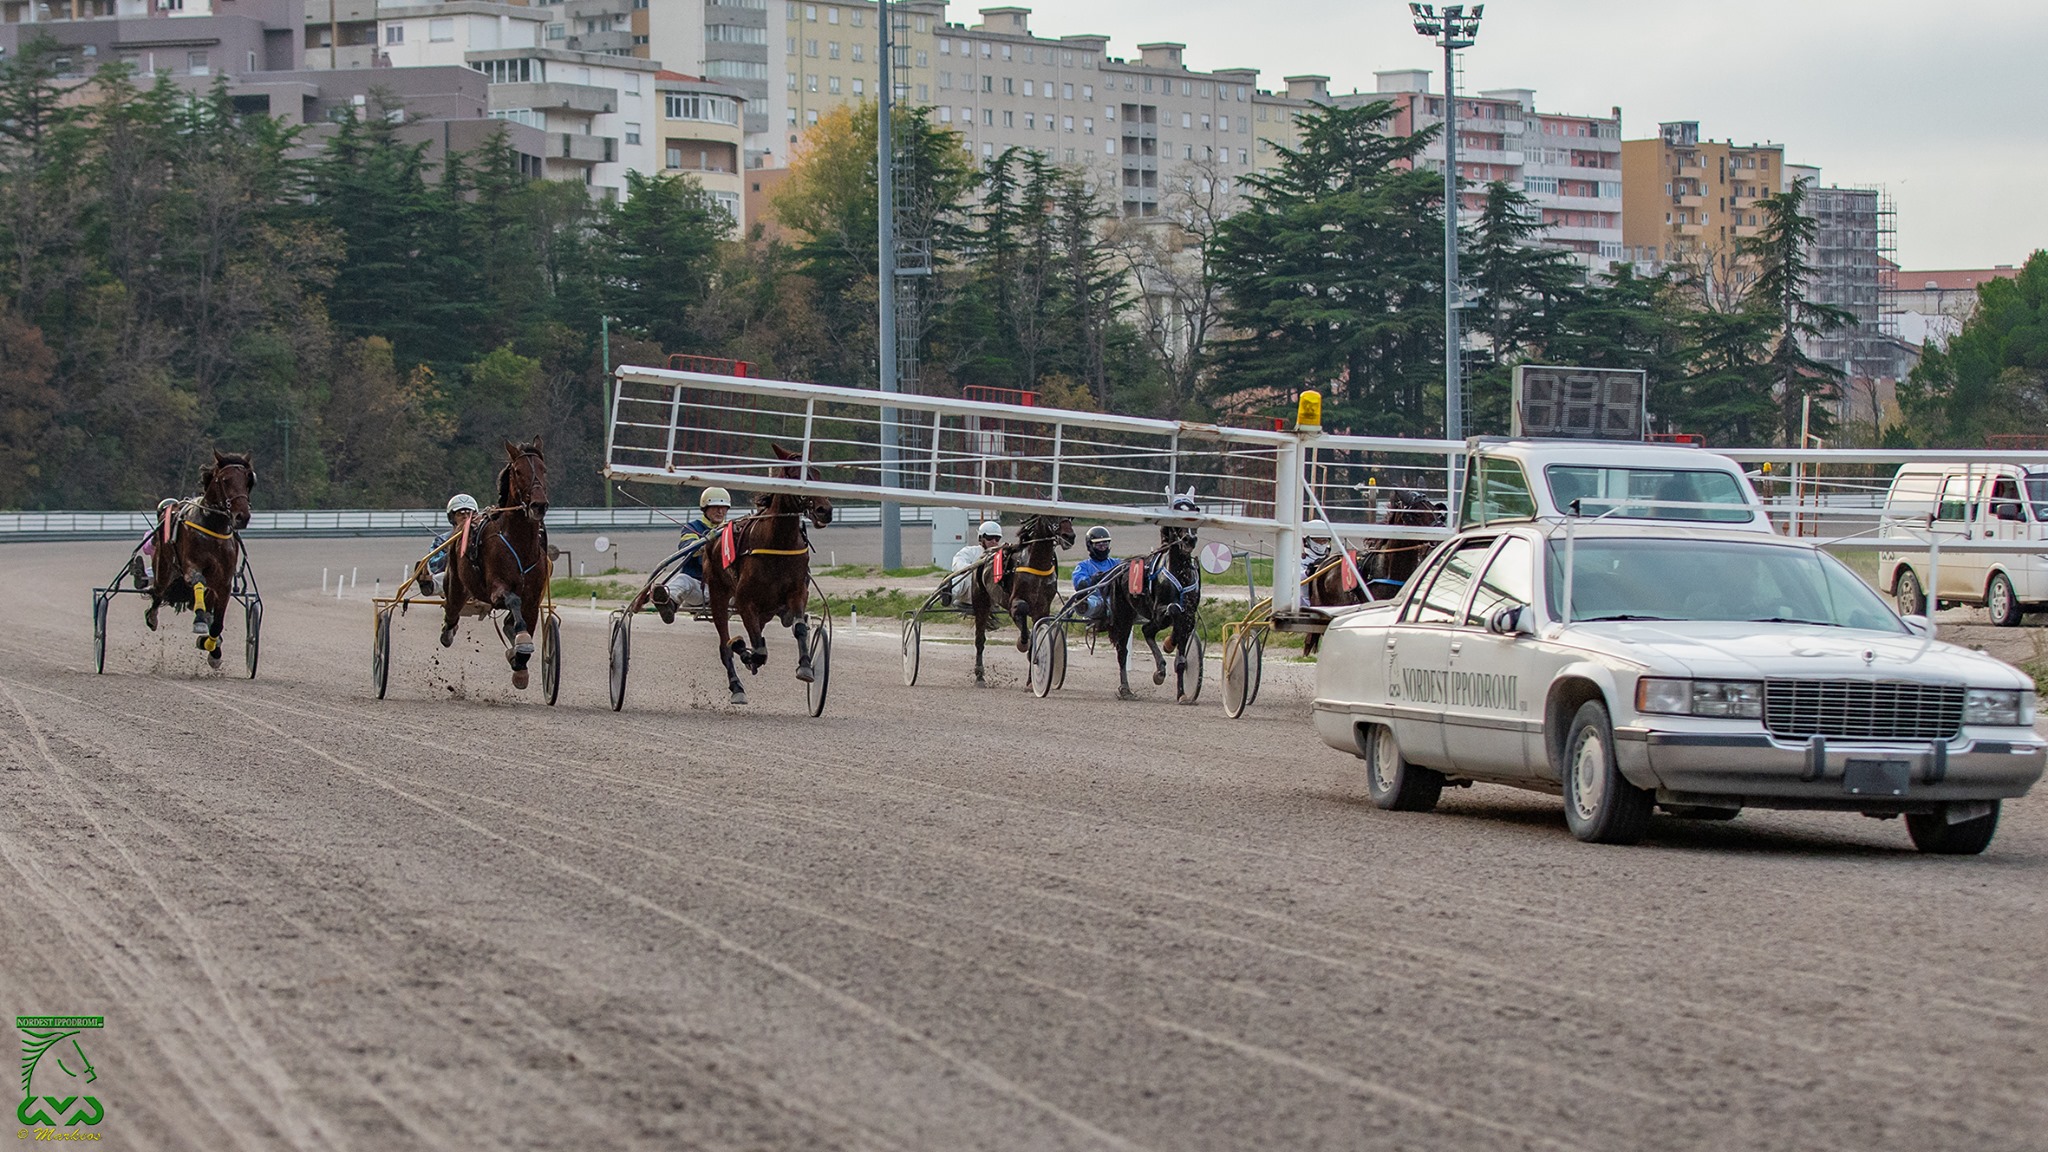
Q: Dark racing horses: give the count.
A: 6